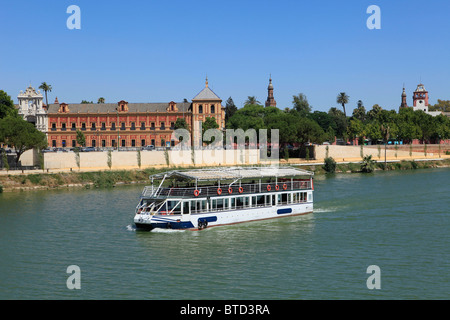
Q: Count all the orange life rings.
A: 7